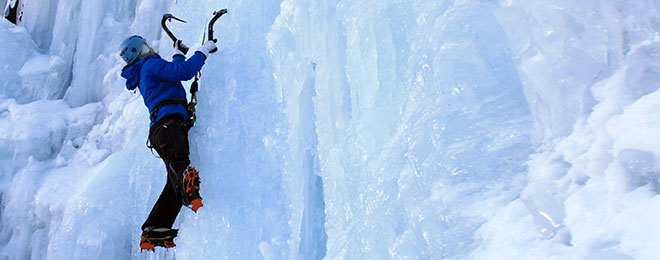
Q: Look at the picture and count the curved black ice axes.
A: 2